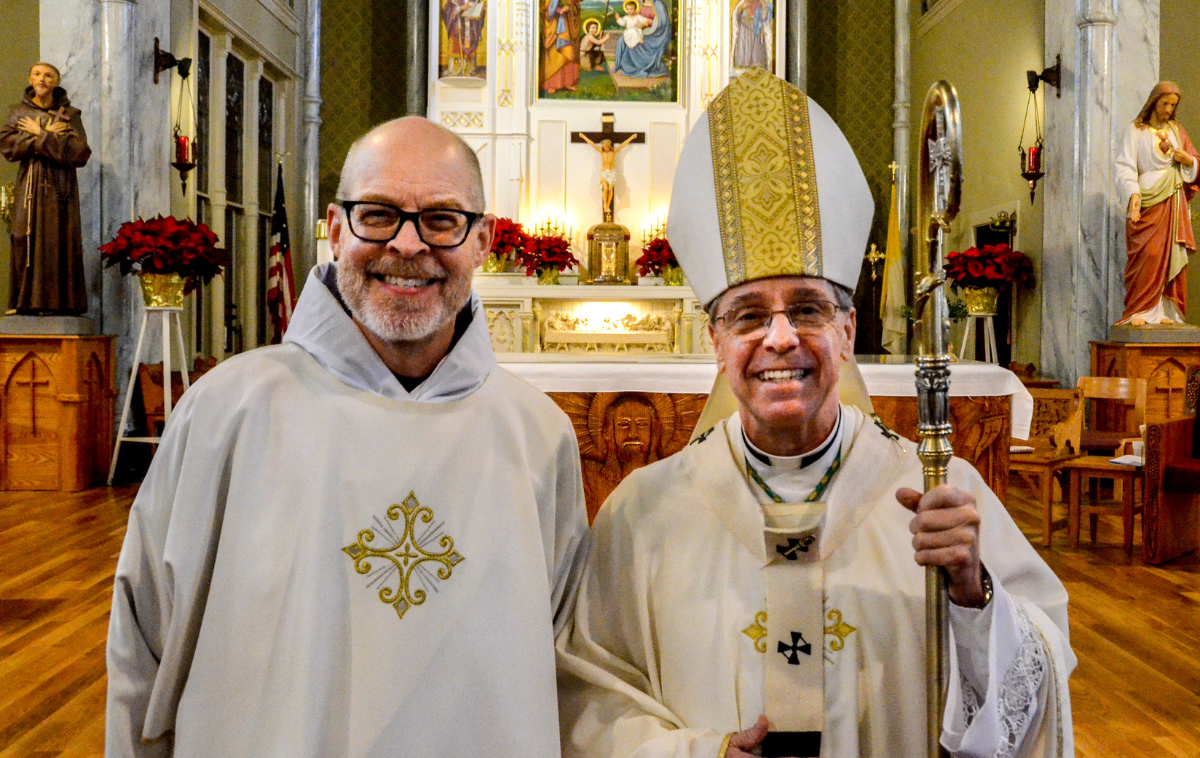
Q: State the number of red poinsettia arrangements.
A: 5